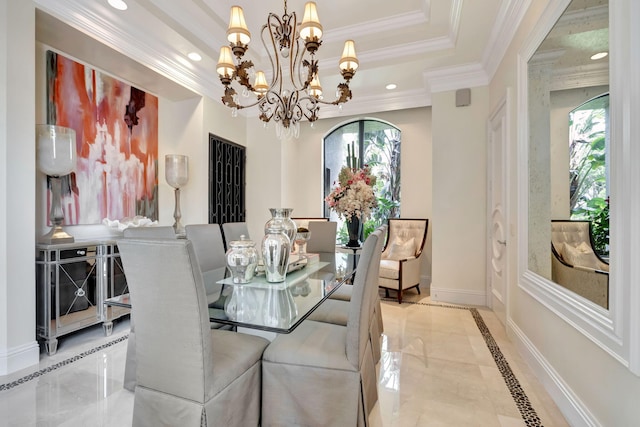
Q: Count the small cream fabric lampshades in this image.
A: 6